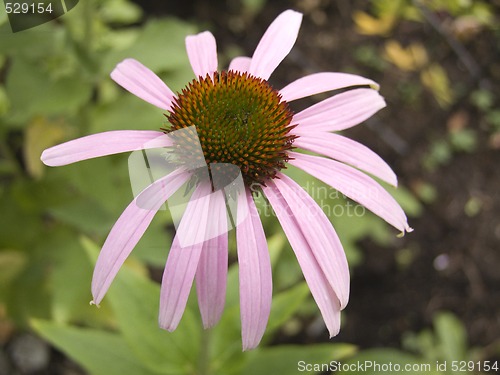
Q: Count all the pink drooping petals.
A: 15